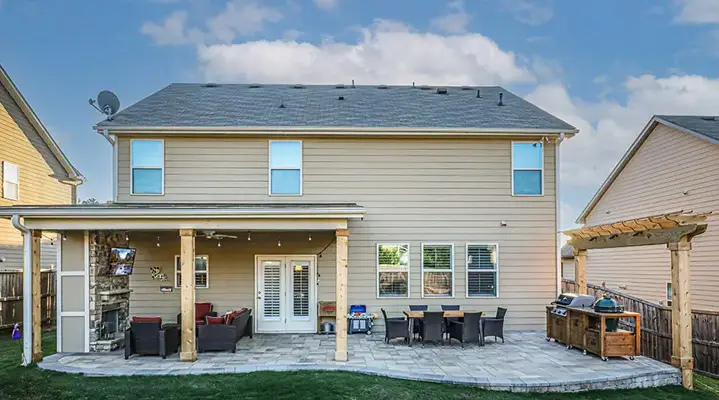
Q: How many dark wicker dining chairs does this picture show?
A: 6